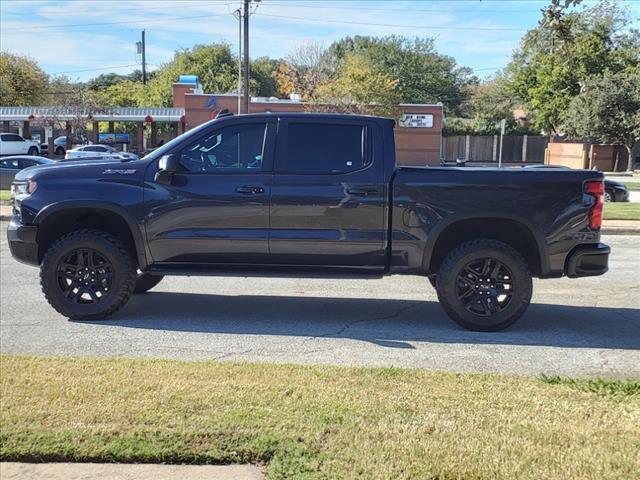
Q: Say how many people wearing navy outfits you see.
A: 0